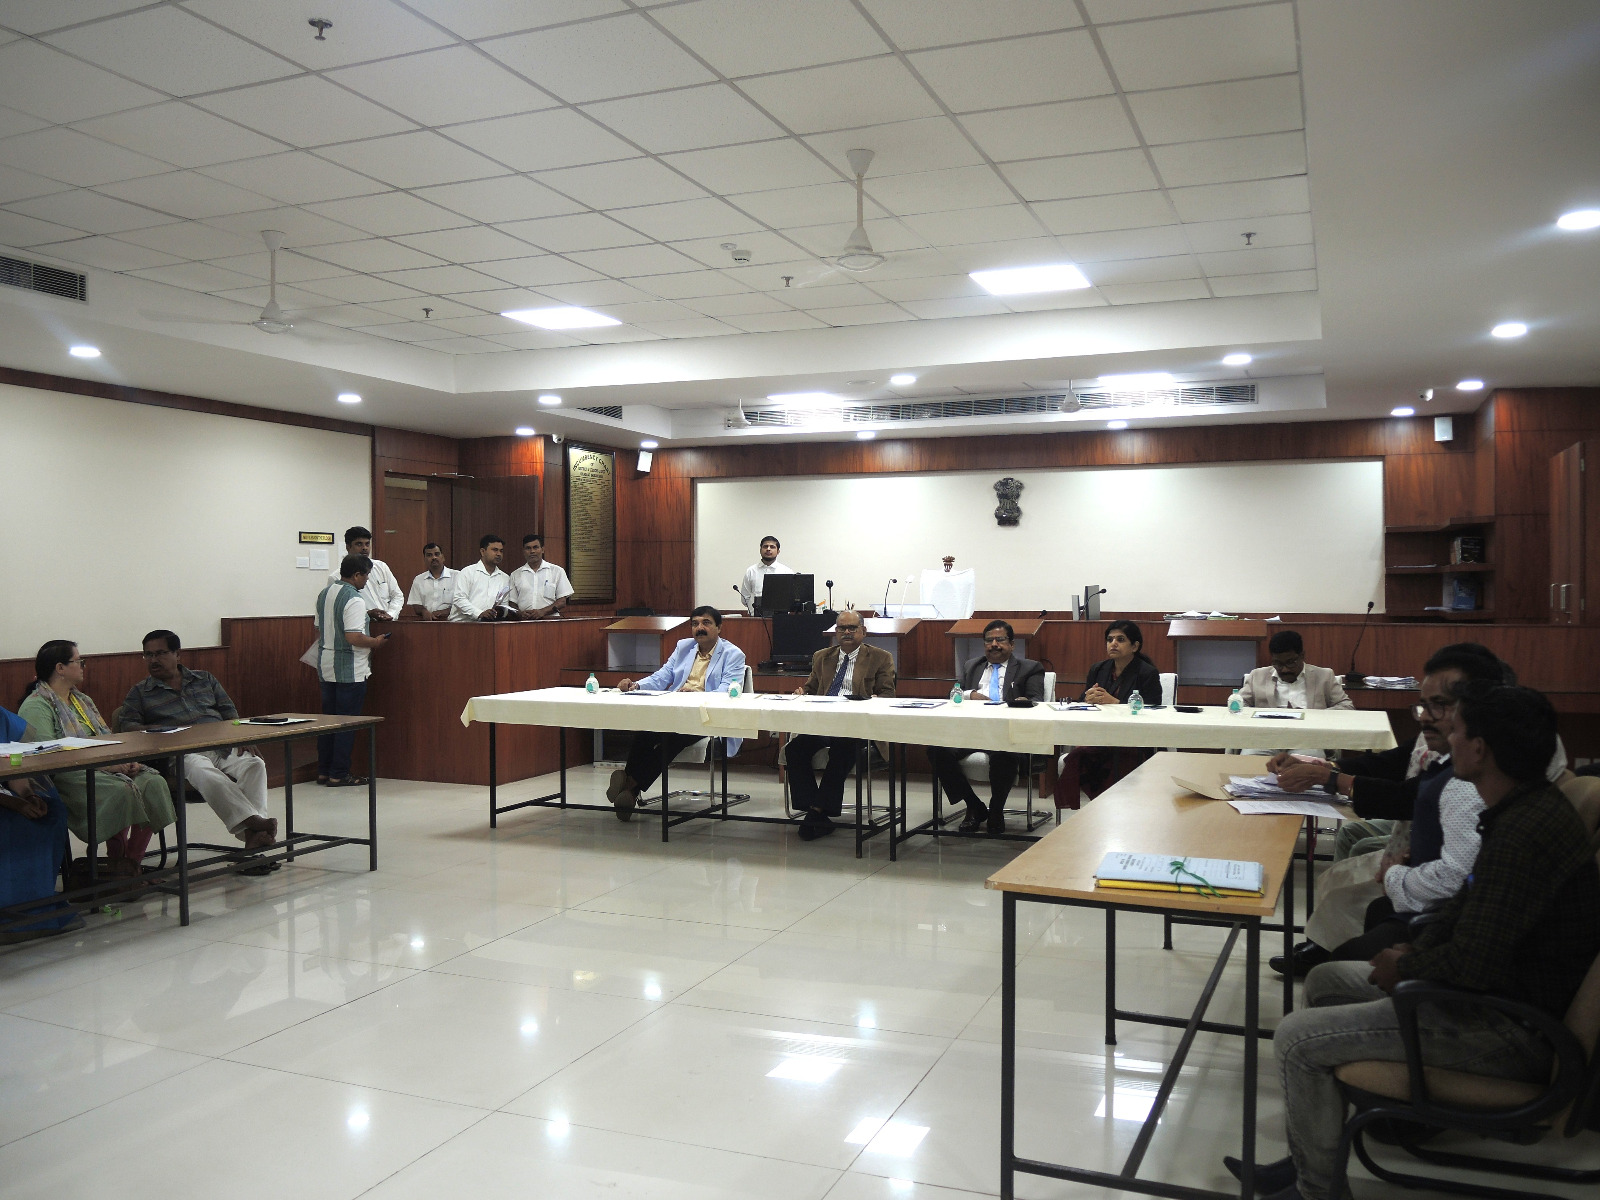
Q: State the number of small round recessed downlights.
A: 13